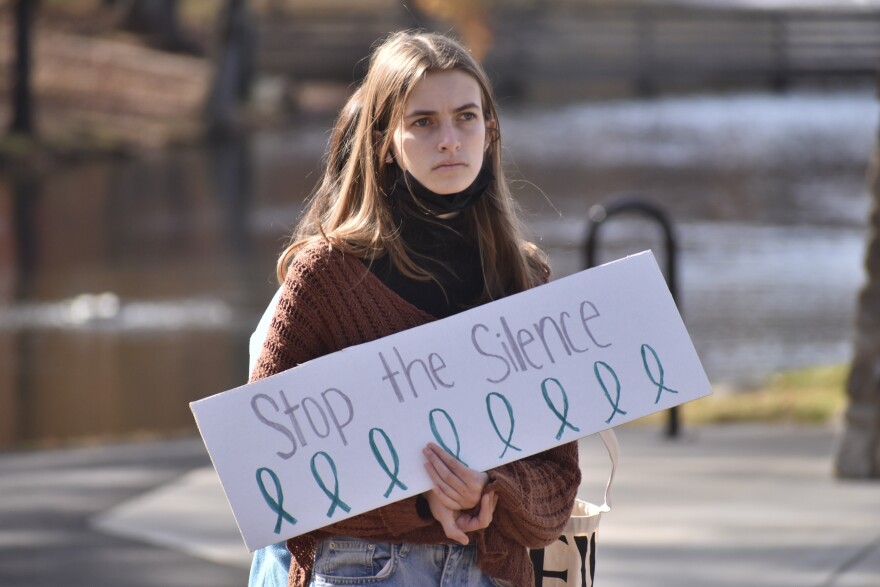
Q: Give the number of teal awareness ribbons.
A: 8